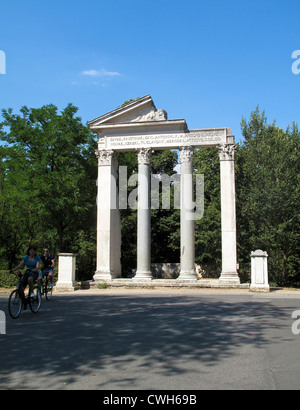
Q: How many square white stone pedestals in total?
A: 2